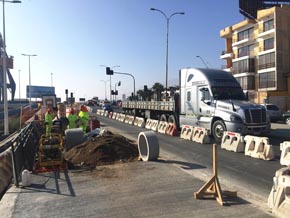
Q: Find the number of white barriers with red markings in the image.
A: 3